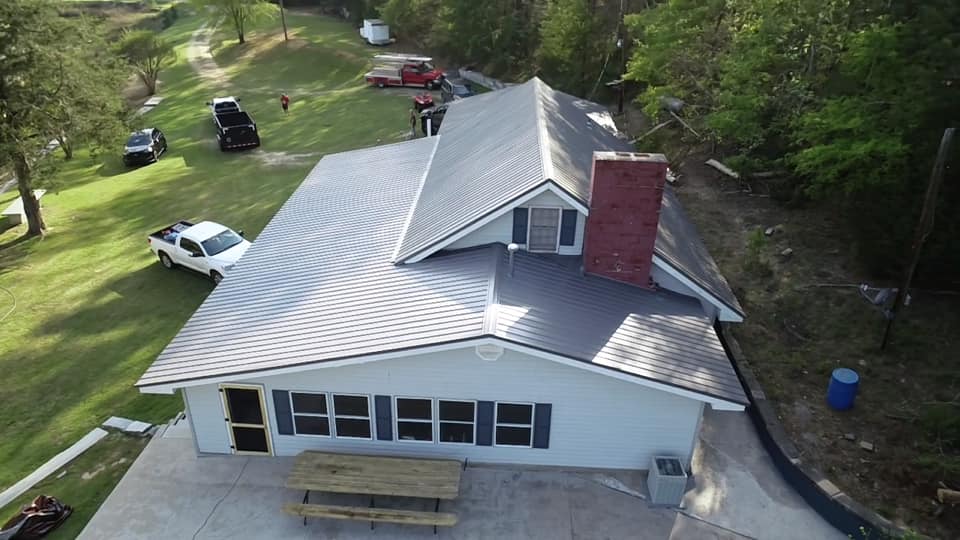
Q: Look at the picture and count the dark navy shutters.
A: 6